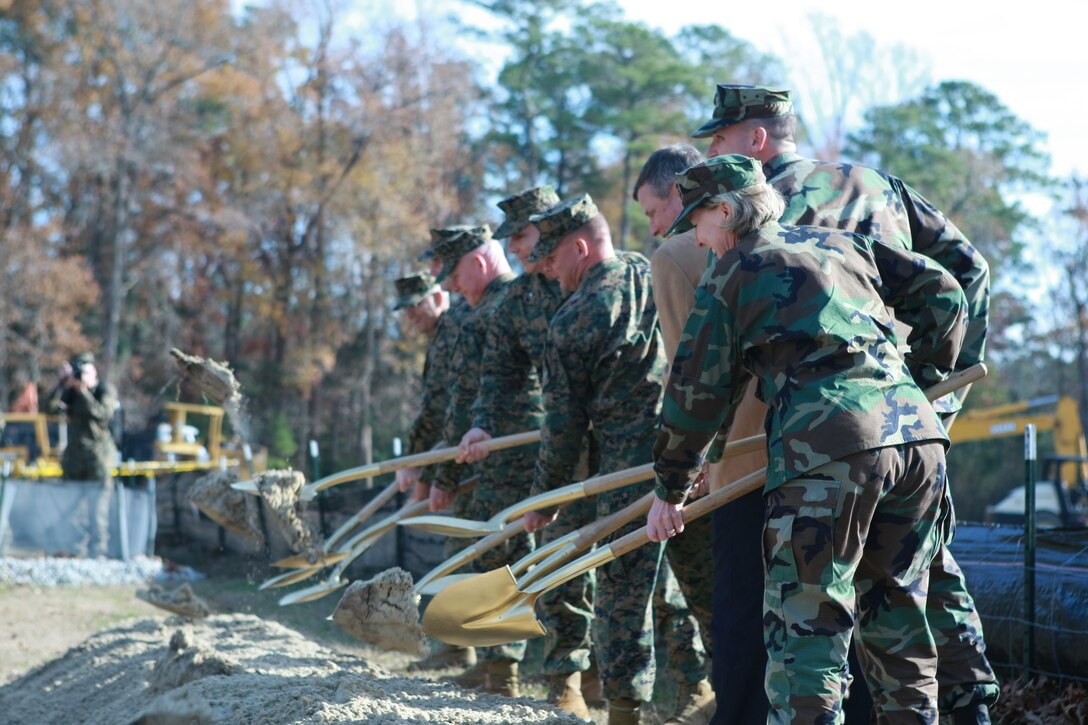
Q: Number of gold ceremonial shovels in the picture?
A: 9